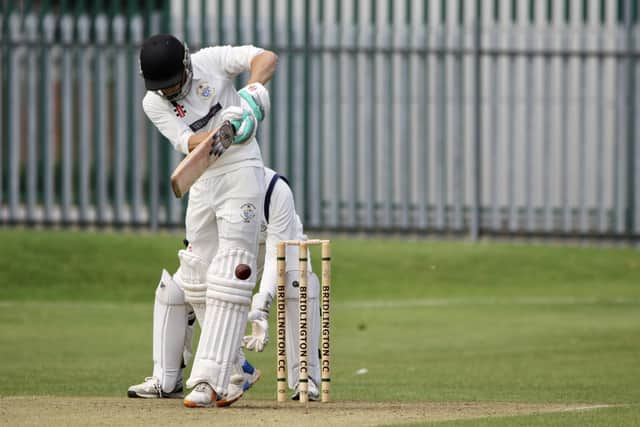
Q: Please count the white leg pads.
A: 4